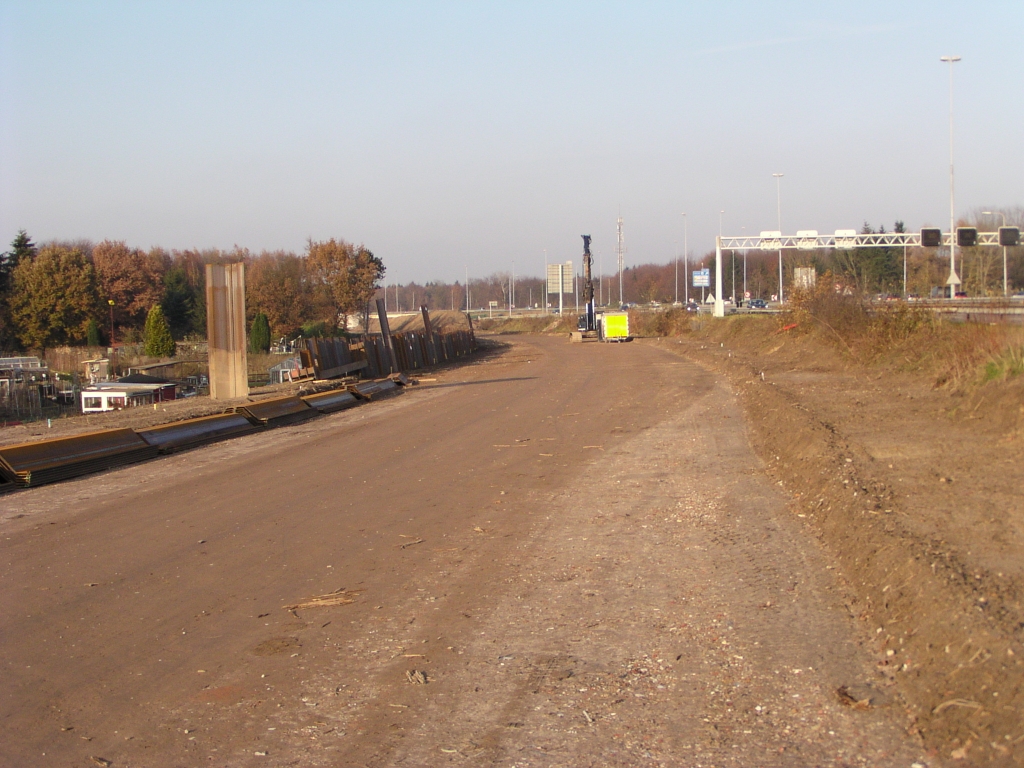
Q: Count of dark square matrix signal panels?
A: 3